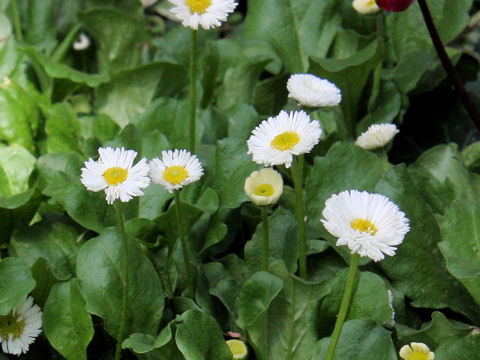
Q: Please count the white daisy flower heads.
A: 8